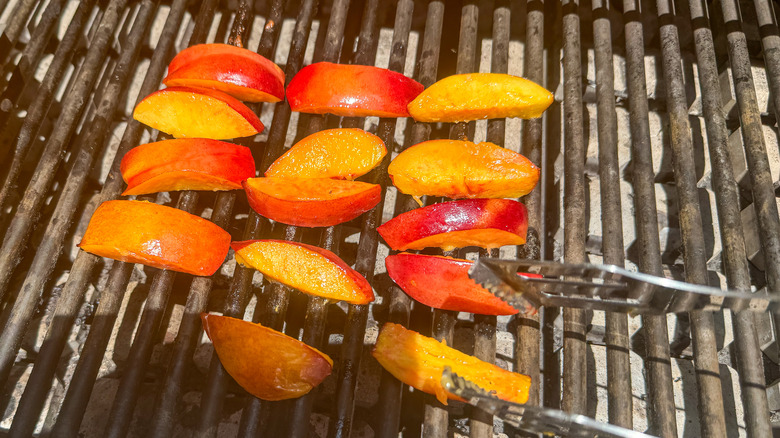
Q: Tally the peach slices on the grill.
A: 14